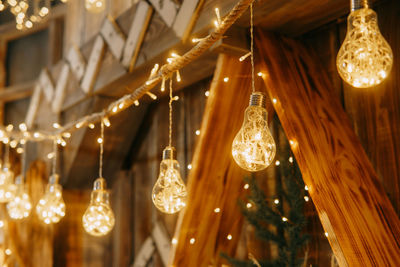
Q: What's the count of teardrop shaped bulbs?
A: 7